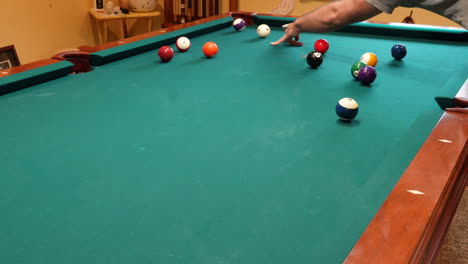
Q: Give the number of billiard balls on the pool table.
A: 12